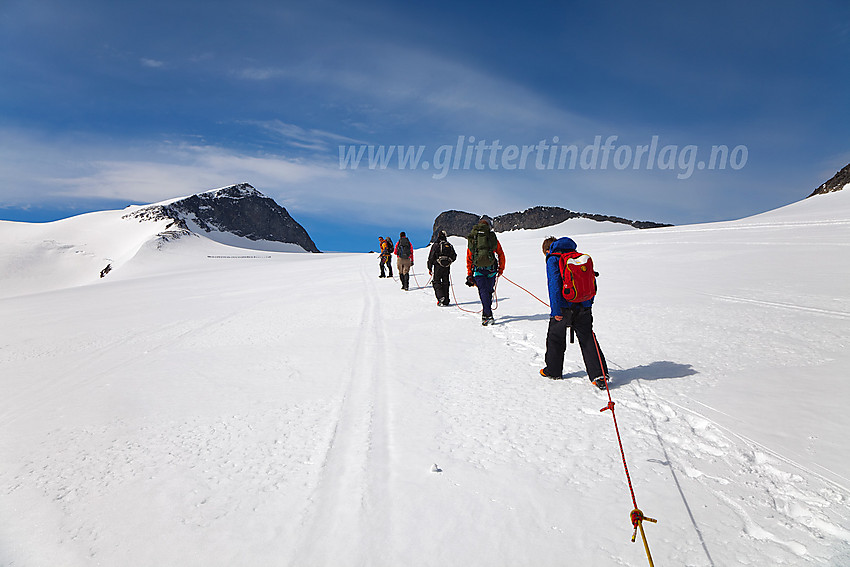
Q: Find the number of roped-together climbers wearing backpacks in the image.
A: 5